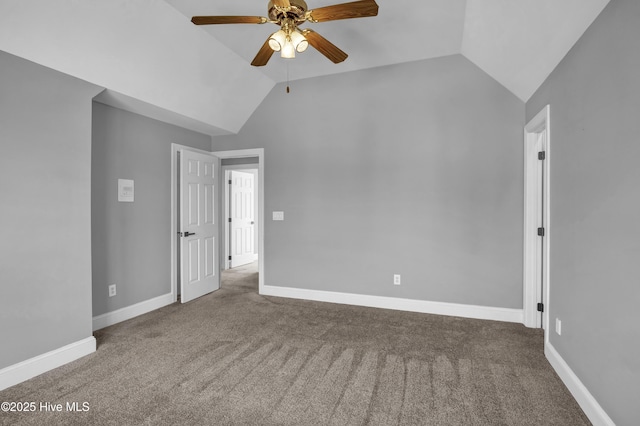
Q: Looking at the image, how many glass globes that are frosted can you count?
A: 3